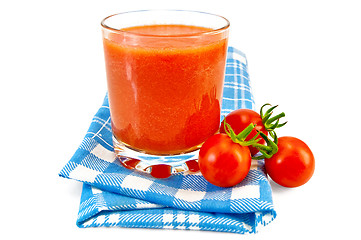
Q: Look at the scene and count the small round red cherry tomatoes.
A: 3